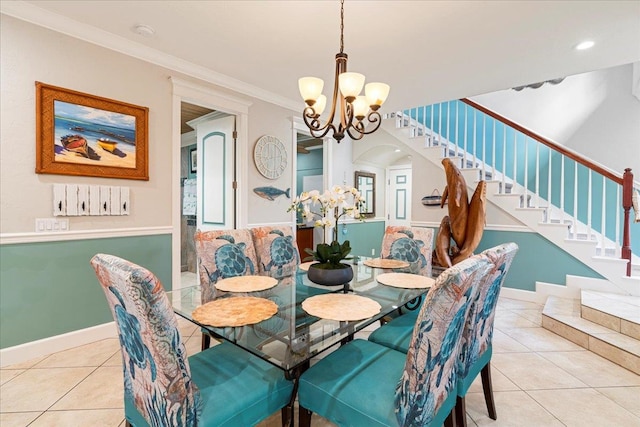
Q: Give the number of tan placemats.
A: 6